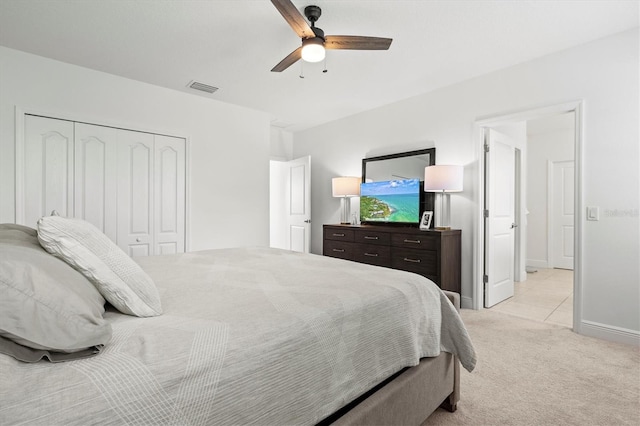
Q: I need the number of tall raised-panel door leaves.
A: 7